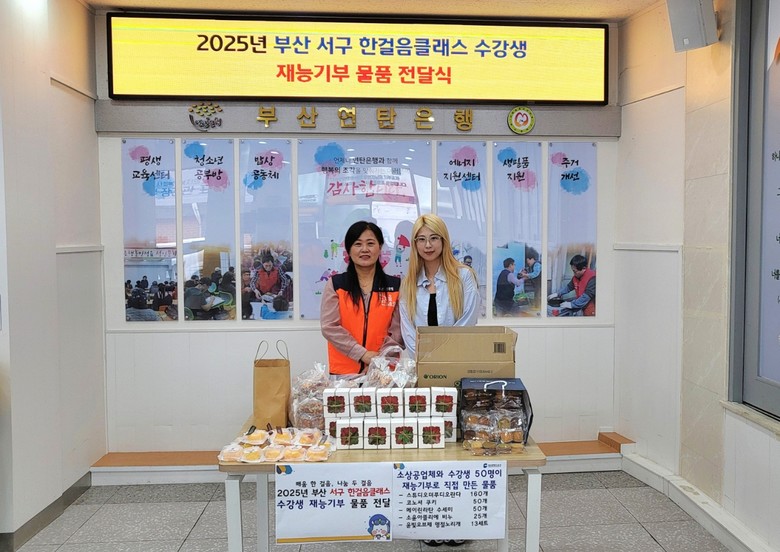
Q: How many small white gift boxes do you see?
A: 11